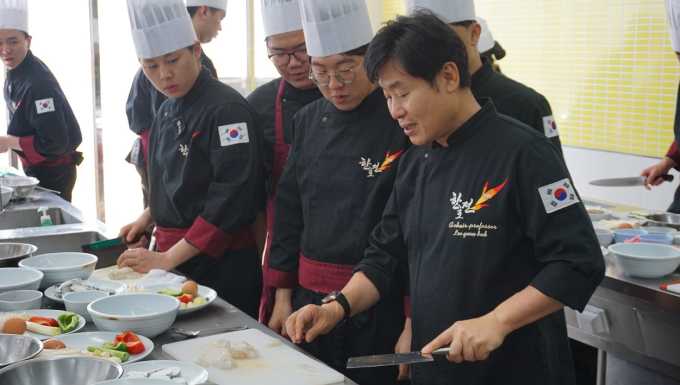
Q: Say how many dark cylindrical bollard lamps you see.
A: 0